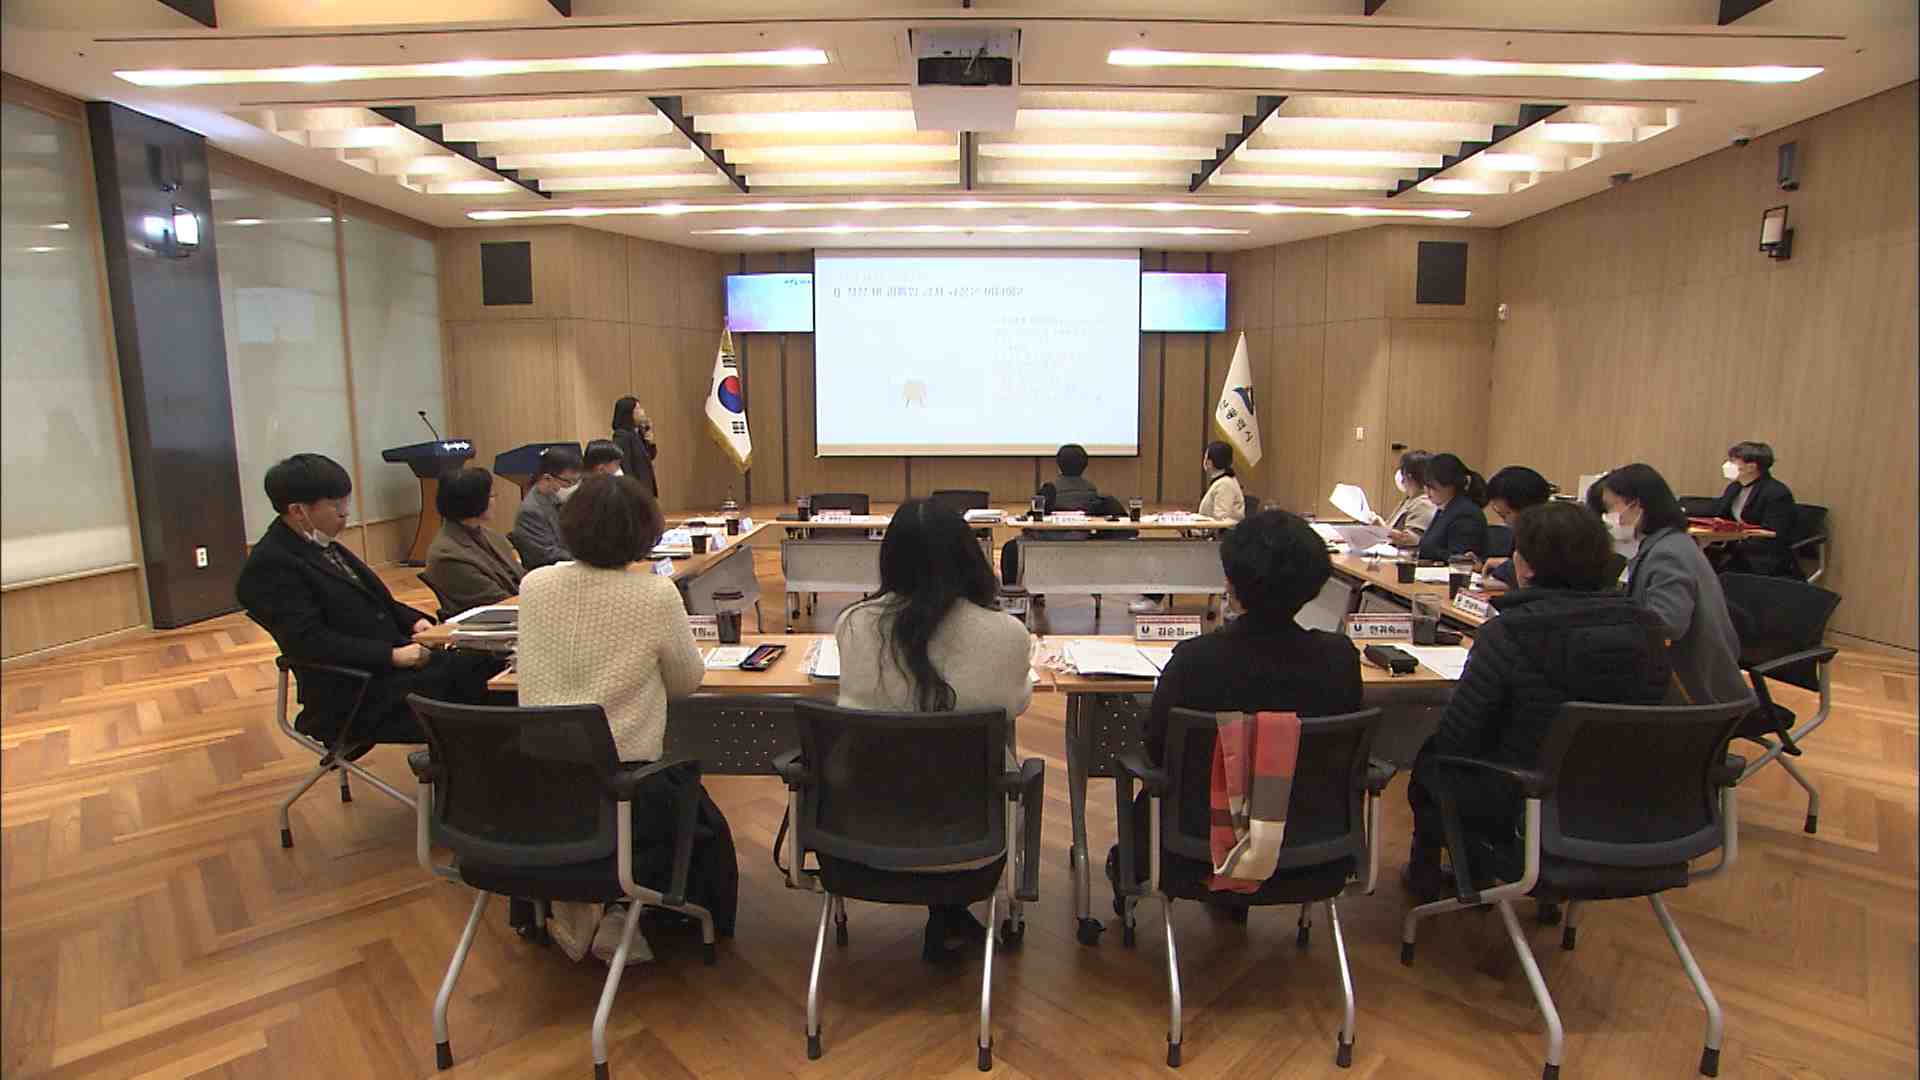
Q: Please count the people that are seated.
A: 15